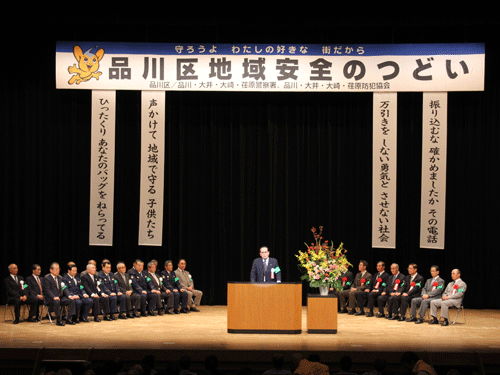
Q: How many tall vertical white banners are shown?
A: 4